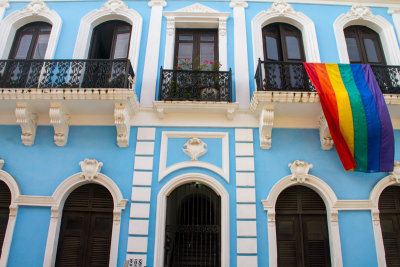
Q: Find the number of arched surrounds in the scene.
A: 9